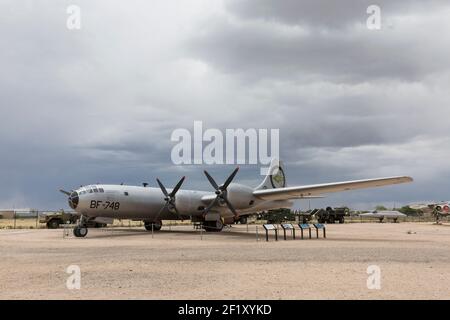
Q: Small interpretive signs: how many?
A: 4